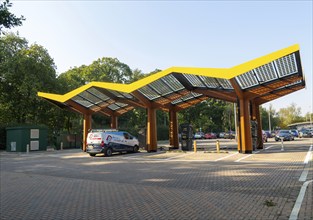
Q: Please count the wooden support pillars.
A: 6